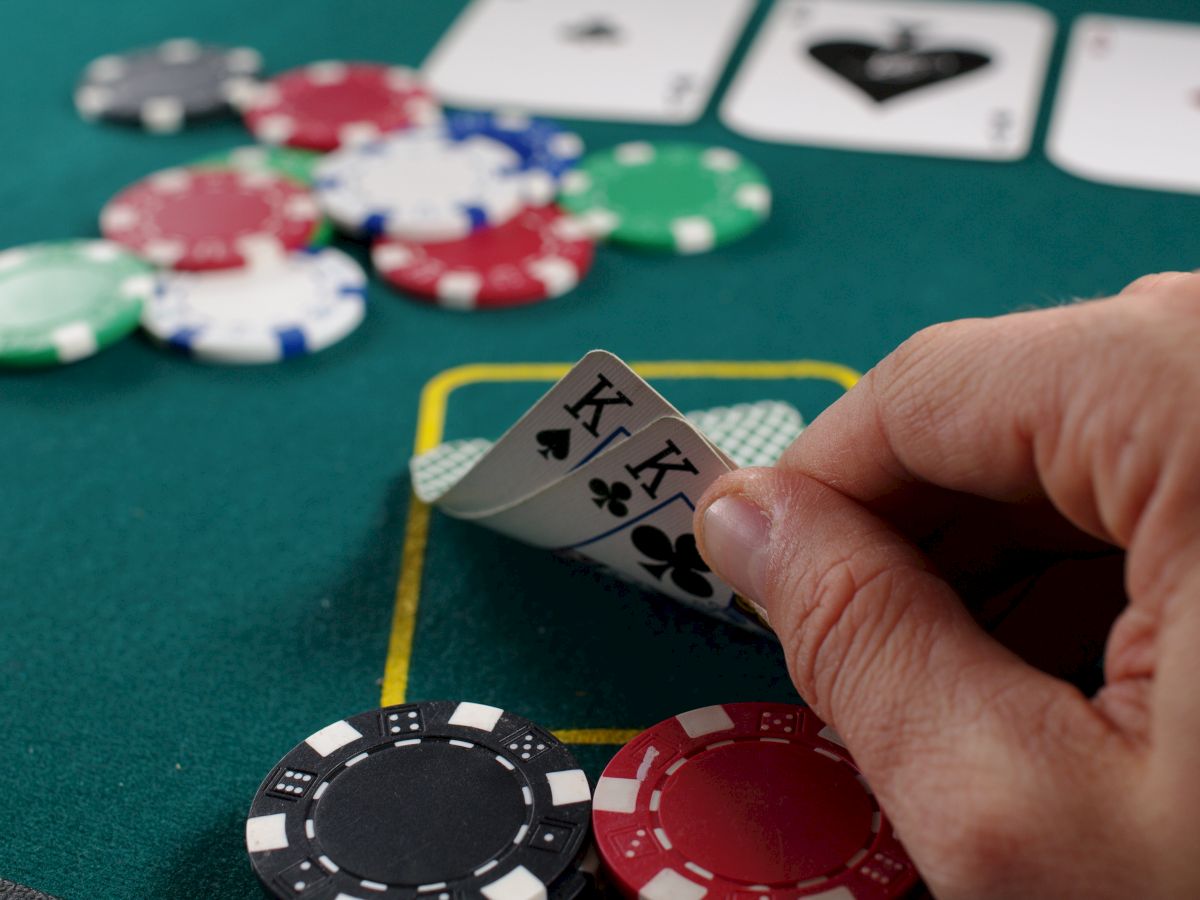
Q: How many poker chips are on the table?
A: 12